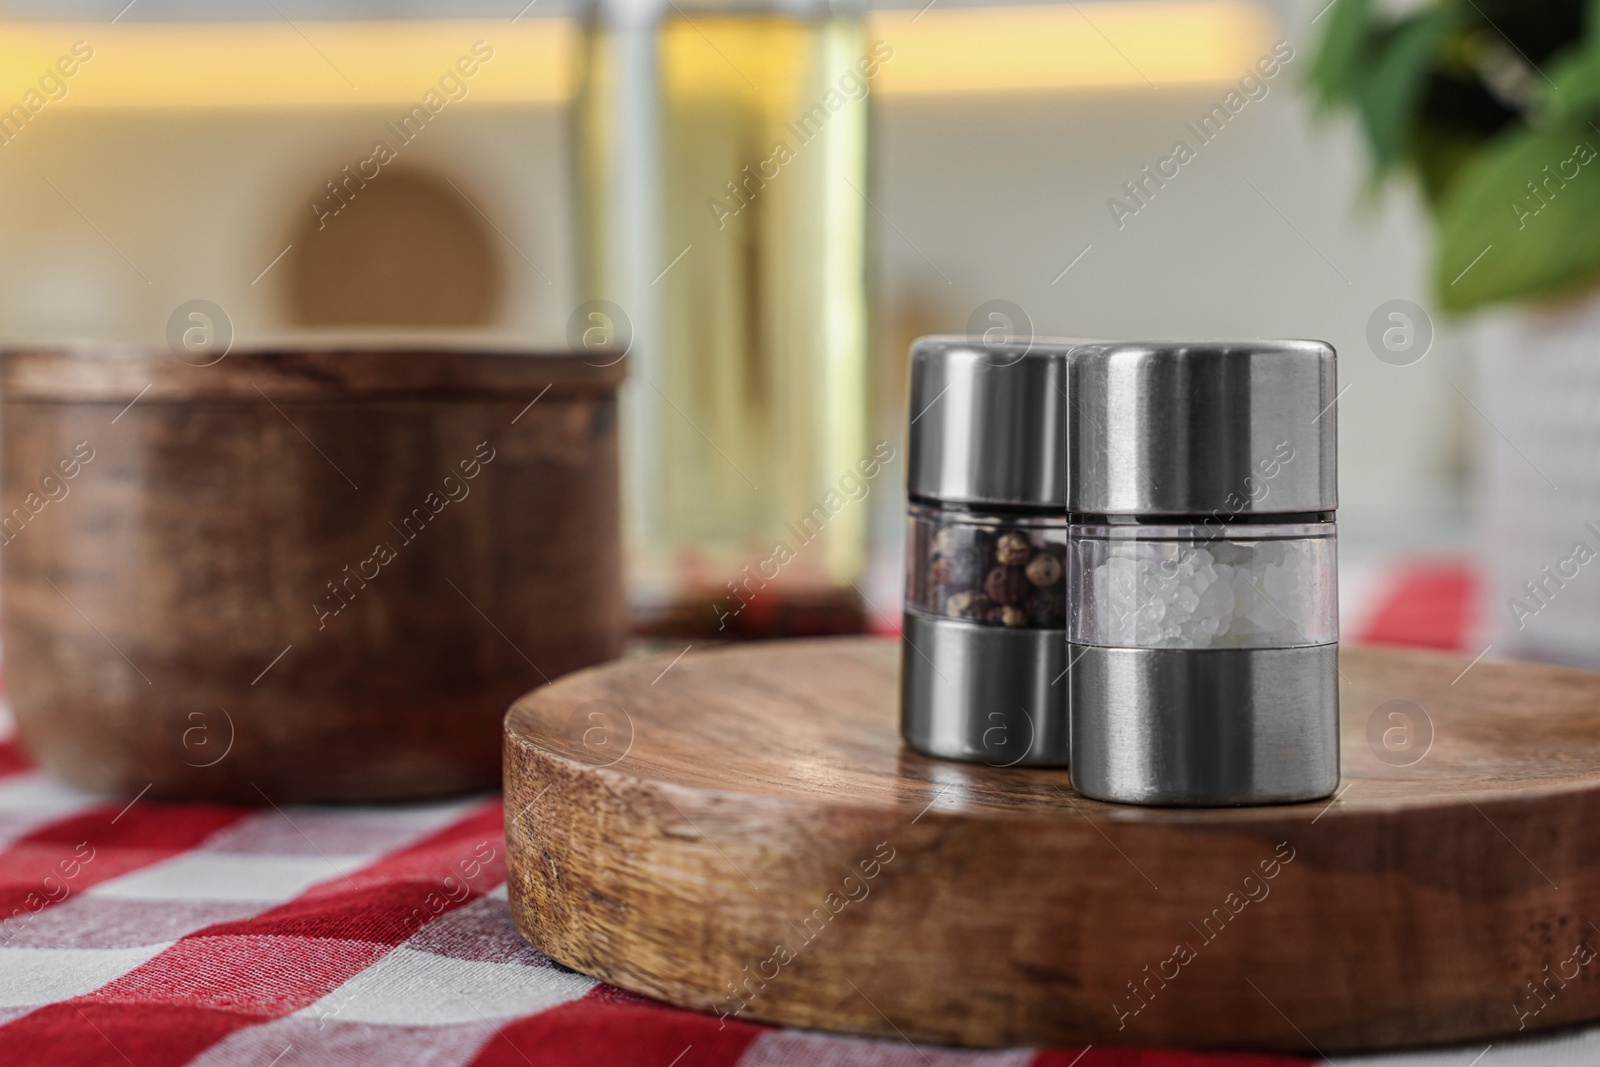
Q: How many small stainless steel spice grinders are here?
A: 2